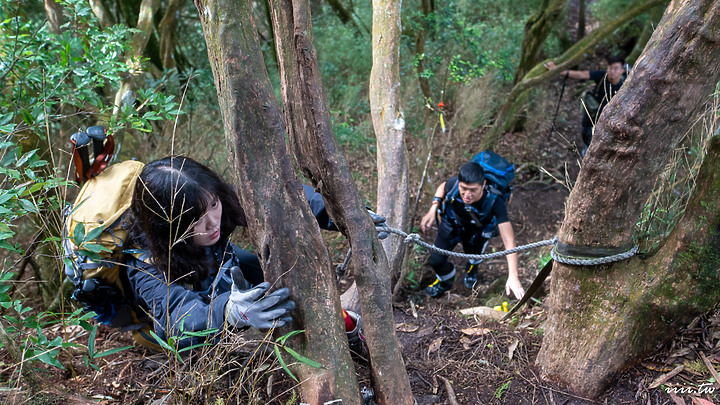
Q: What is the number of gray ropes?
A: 1